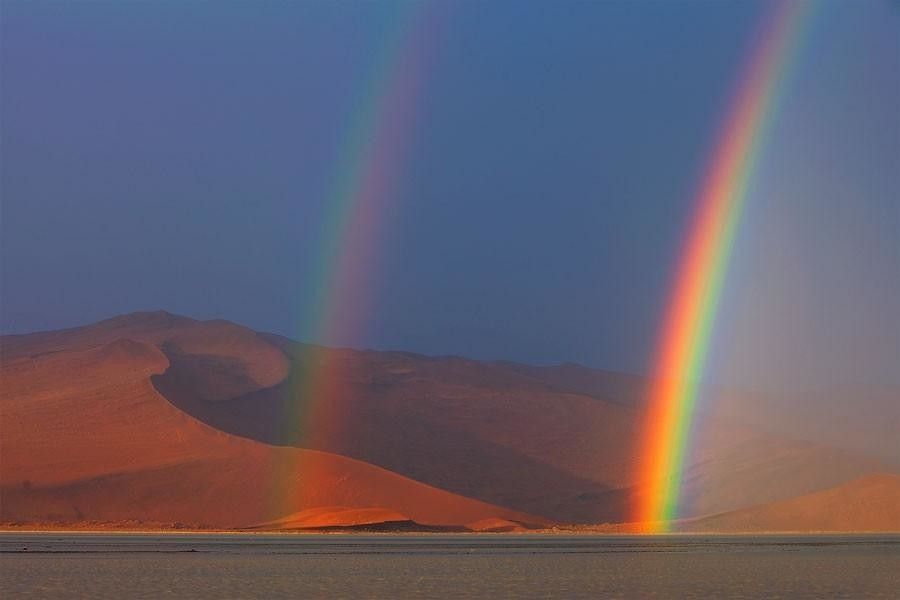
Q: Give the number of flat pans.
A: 1